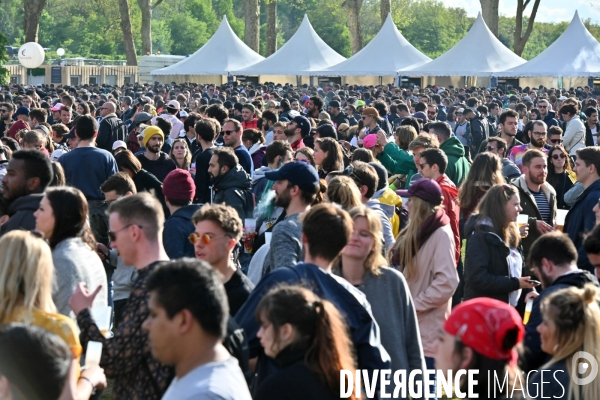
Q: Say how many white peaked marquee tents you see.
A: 5